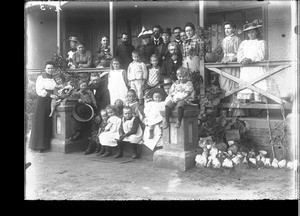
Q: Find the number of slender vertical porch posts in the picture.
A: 3